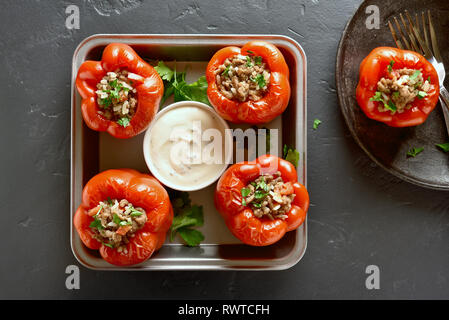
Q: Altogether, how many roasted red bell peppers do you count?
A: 5